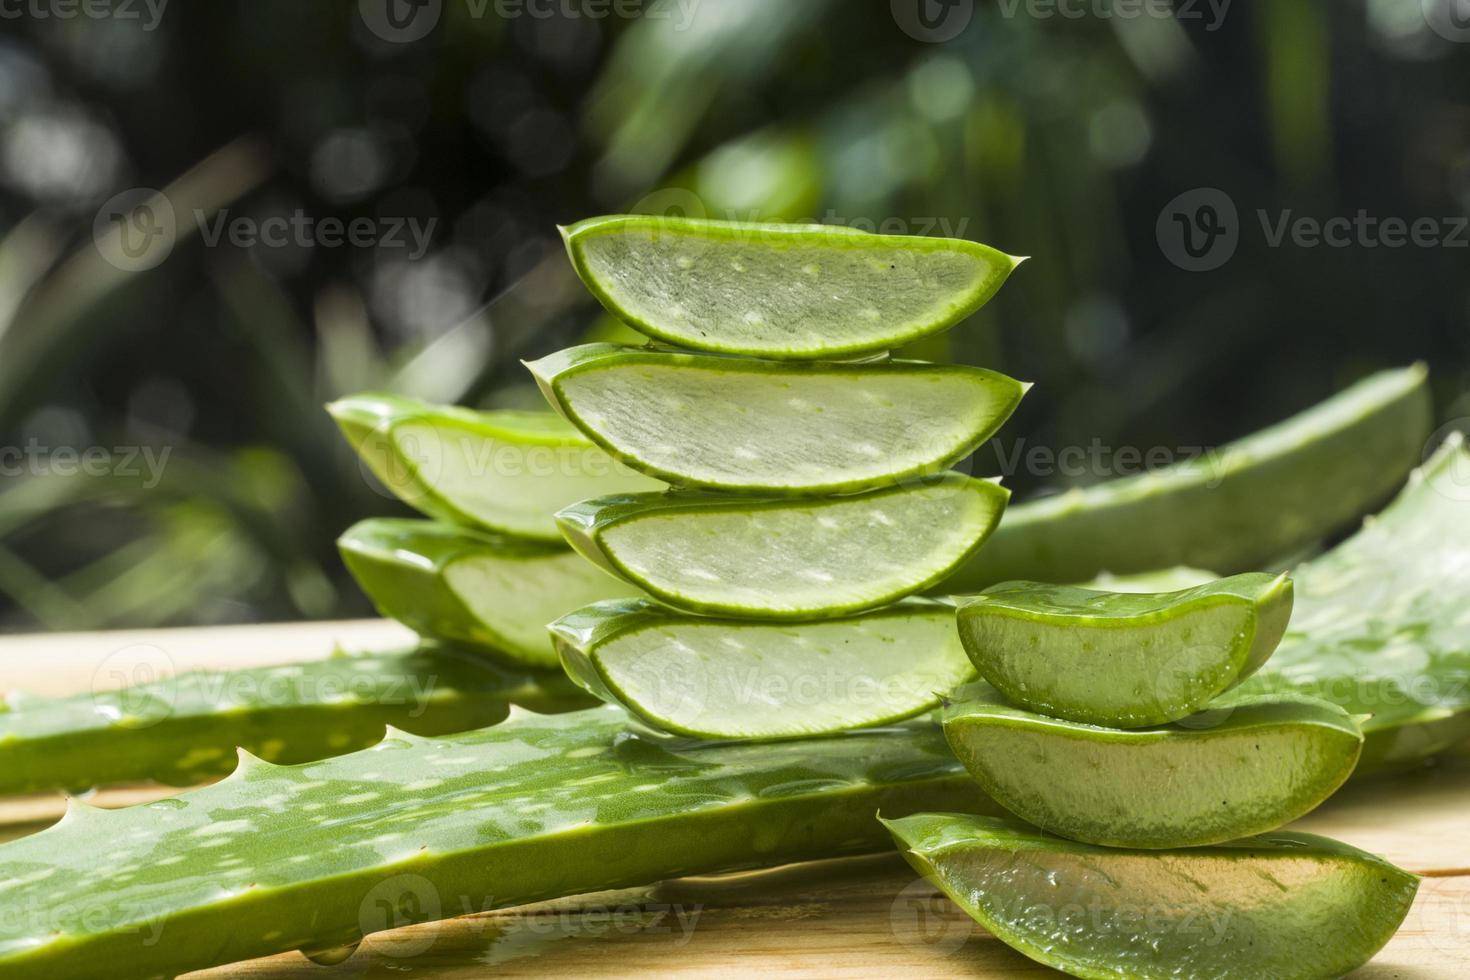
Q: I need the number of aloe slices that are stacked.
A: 9